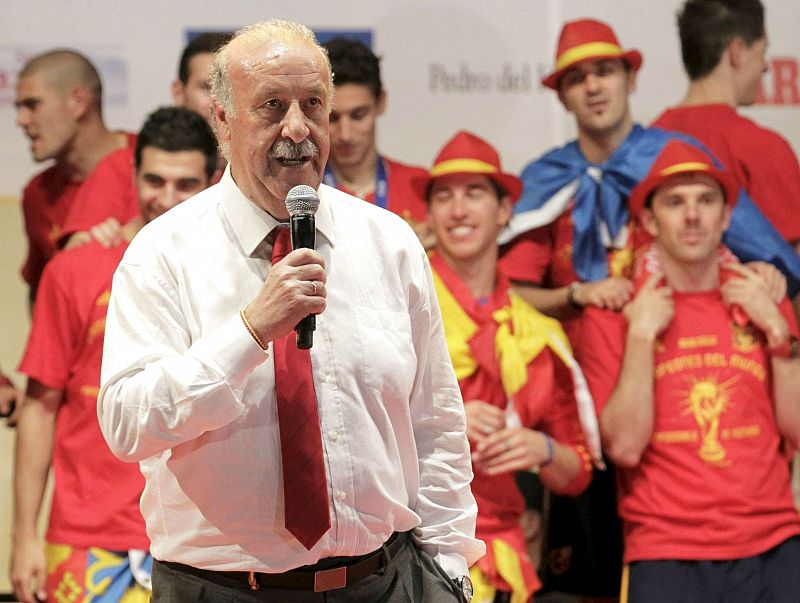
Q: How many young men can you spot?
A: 8